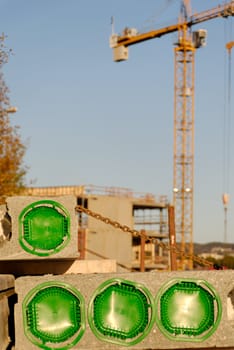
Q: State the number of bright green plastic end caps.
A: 4